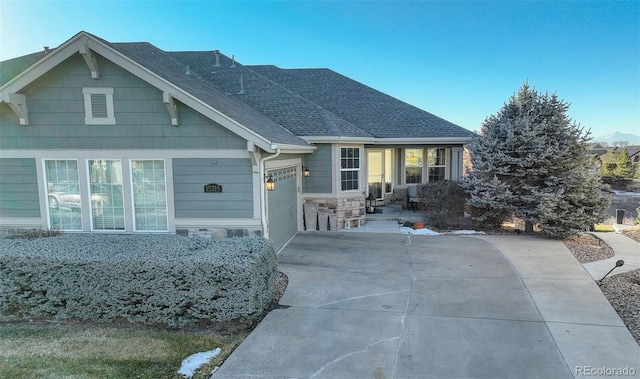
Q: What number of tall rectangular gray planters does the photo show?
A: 3